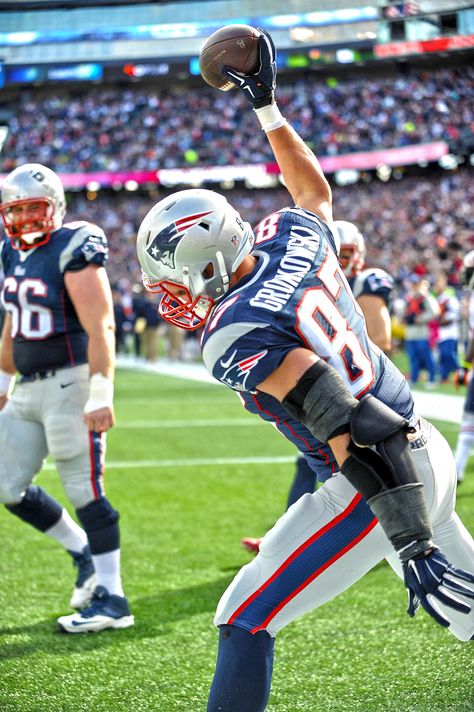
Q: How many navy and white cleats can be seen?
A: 2